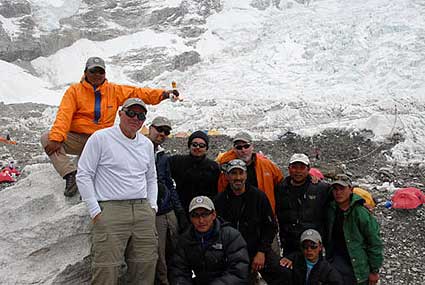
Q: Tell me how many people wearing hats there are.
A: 10